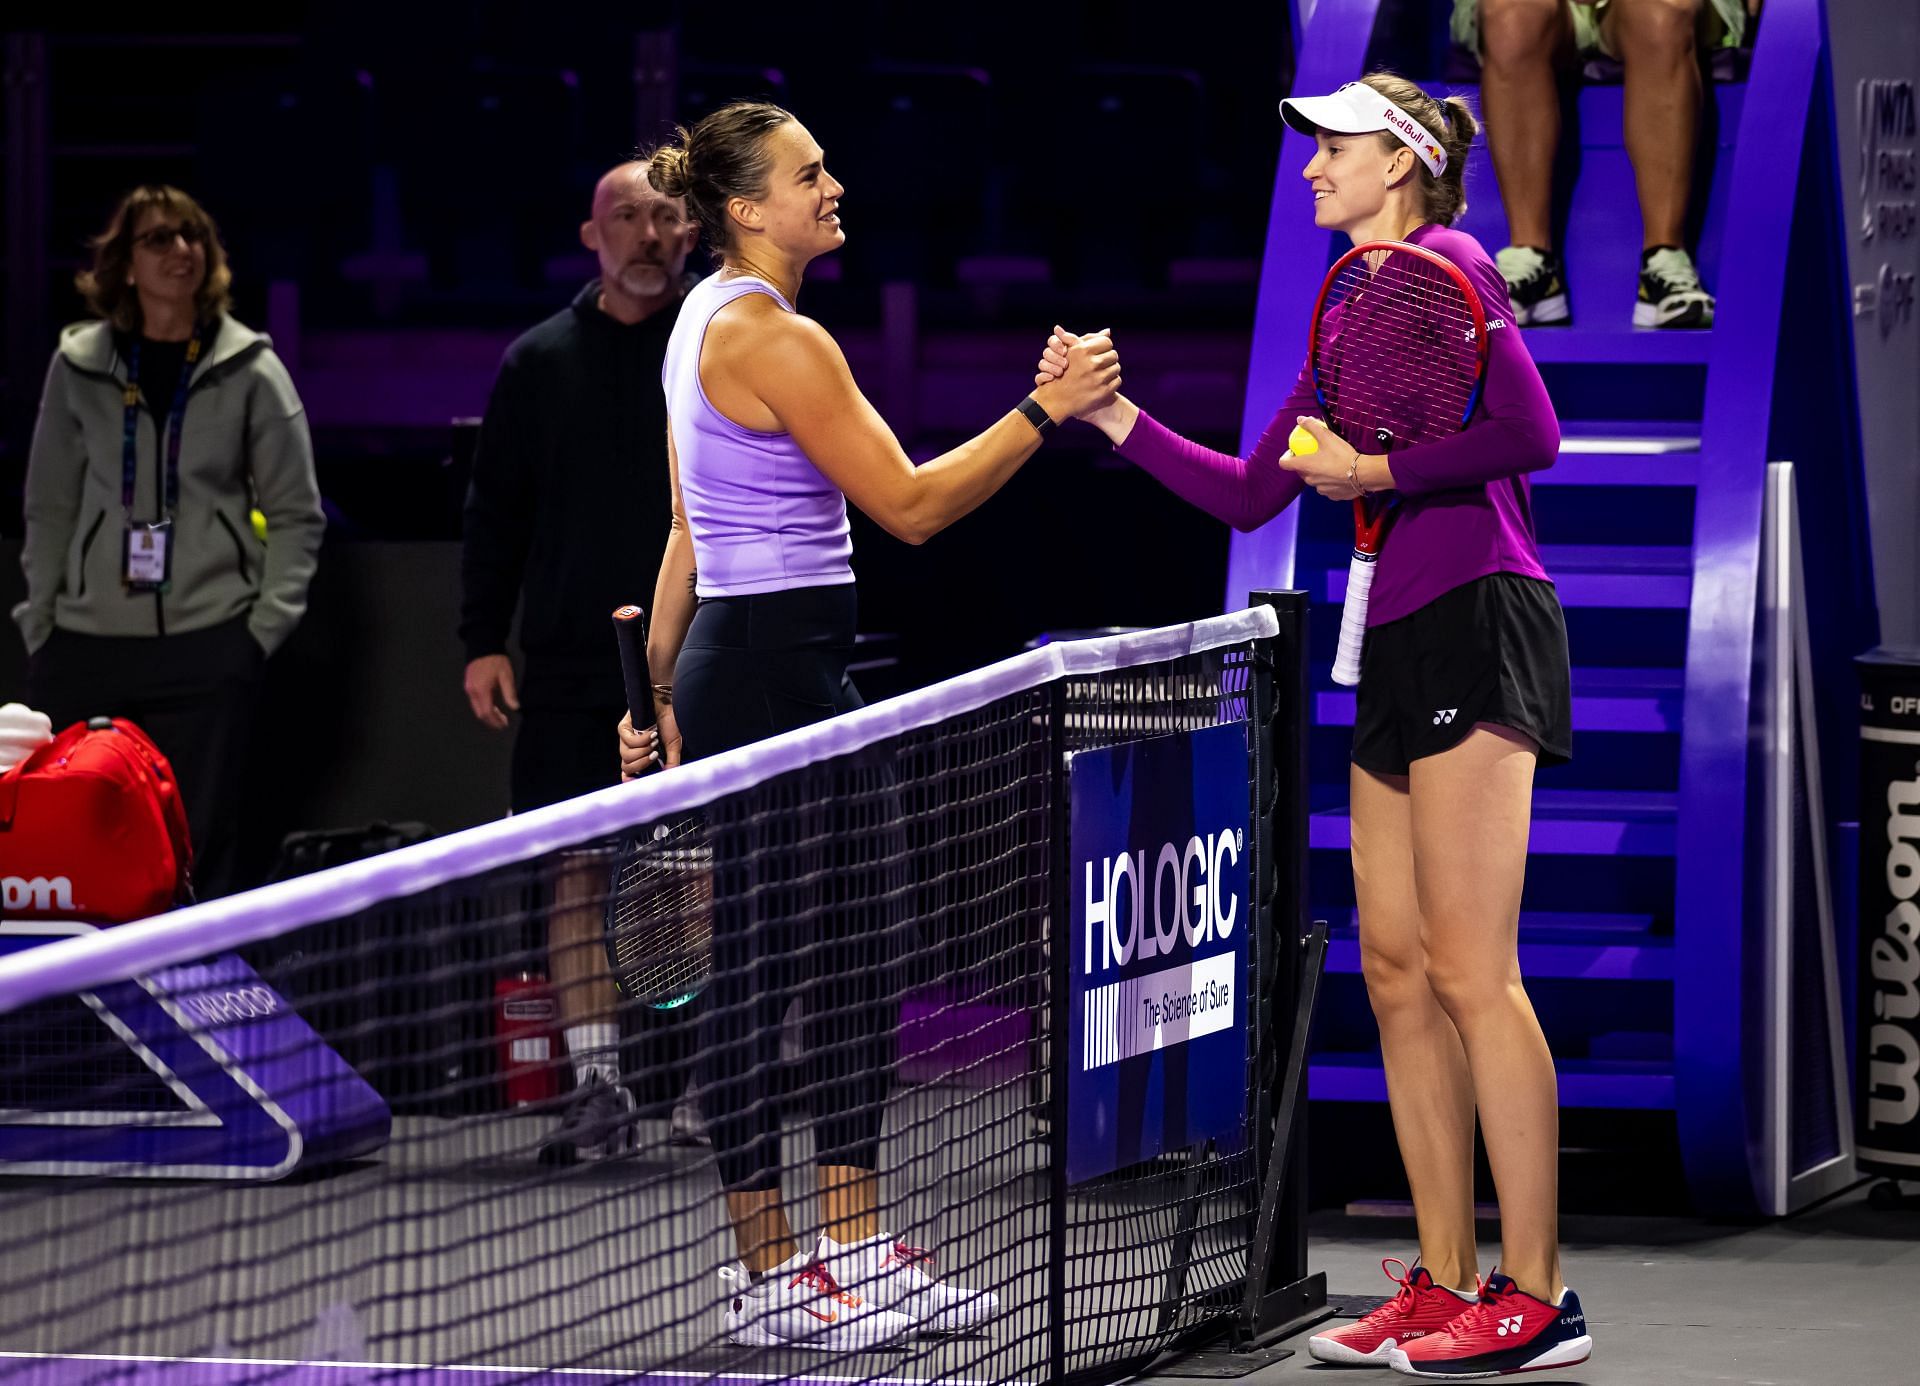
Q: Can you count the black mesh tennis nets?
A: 1